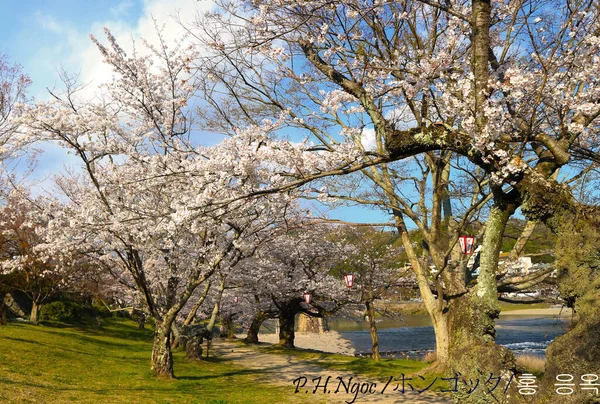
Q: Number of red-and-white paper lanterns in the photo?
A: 3